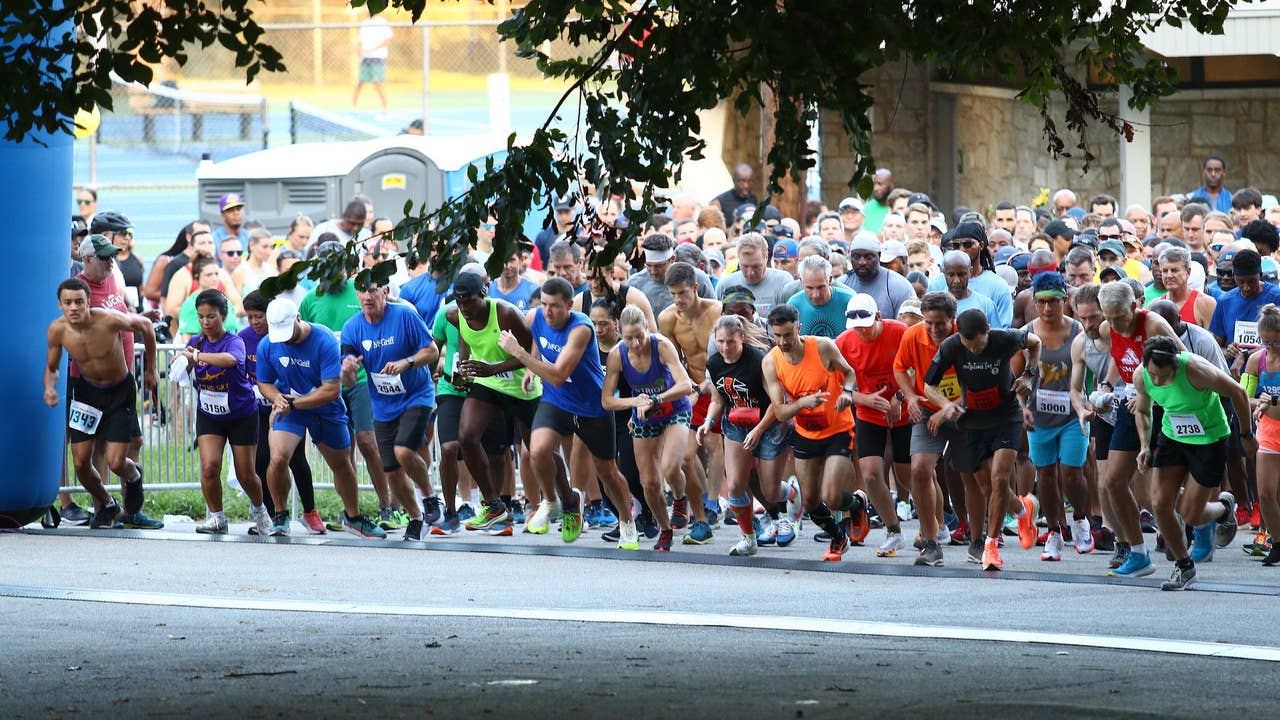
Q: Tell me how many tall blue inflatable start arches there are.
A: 1